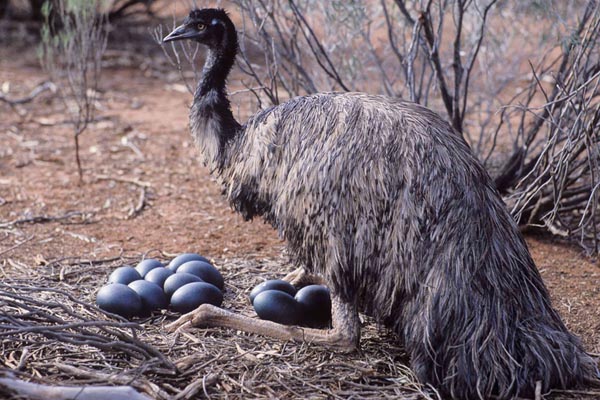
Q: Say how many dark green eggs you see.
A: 12